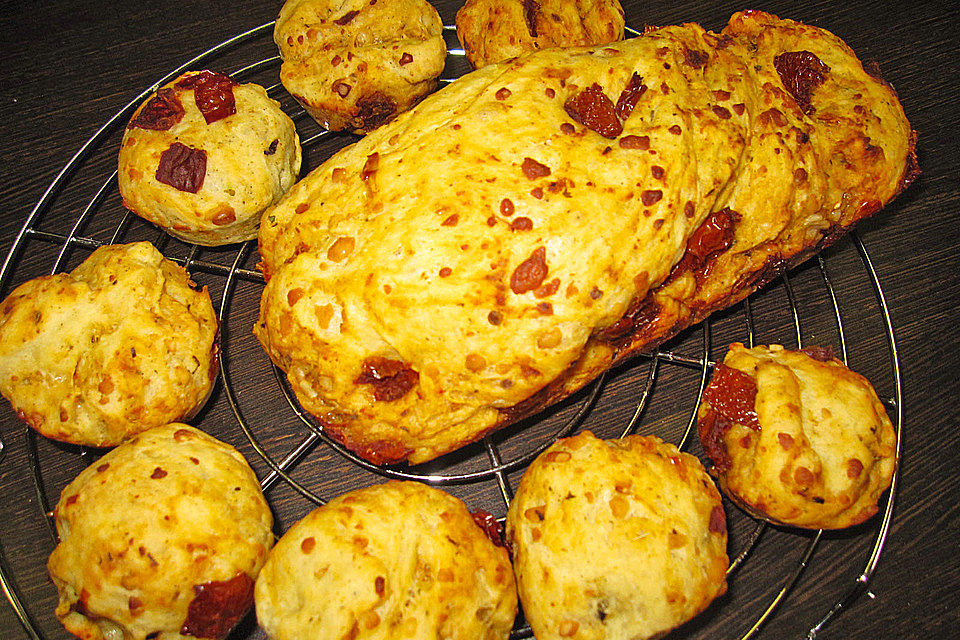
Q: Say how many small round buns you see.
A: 8